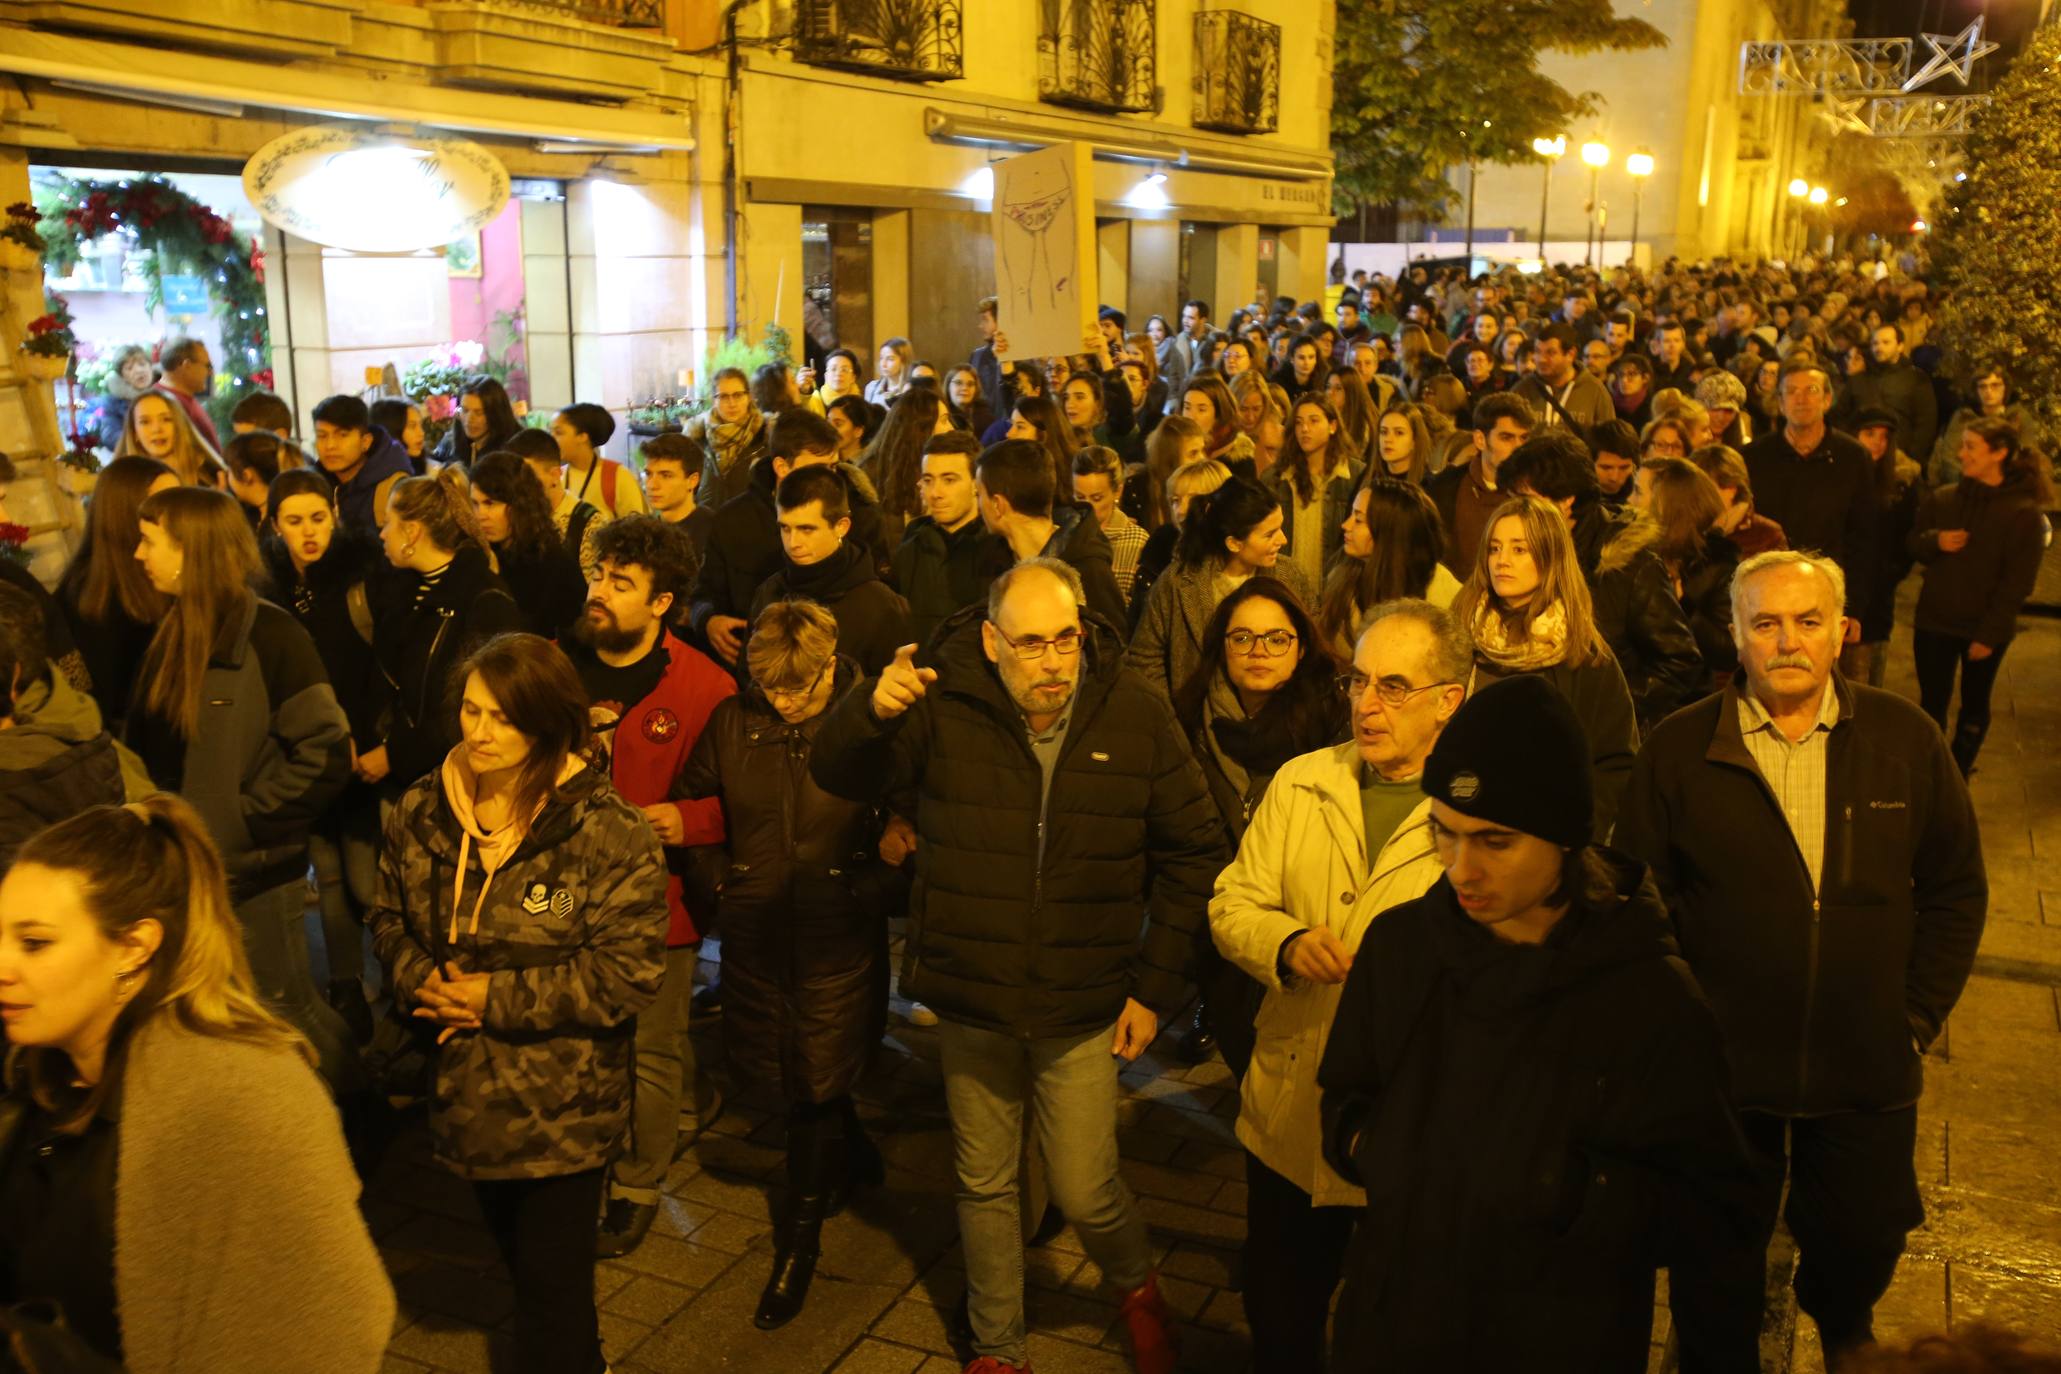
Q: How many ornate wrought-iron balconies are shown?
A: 3